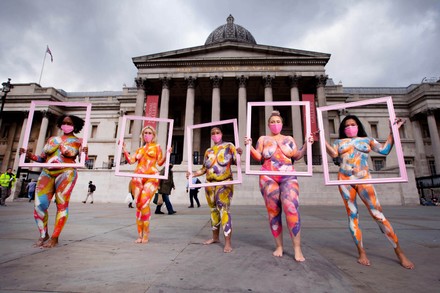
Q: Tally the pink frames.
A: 5